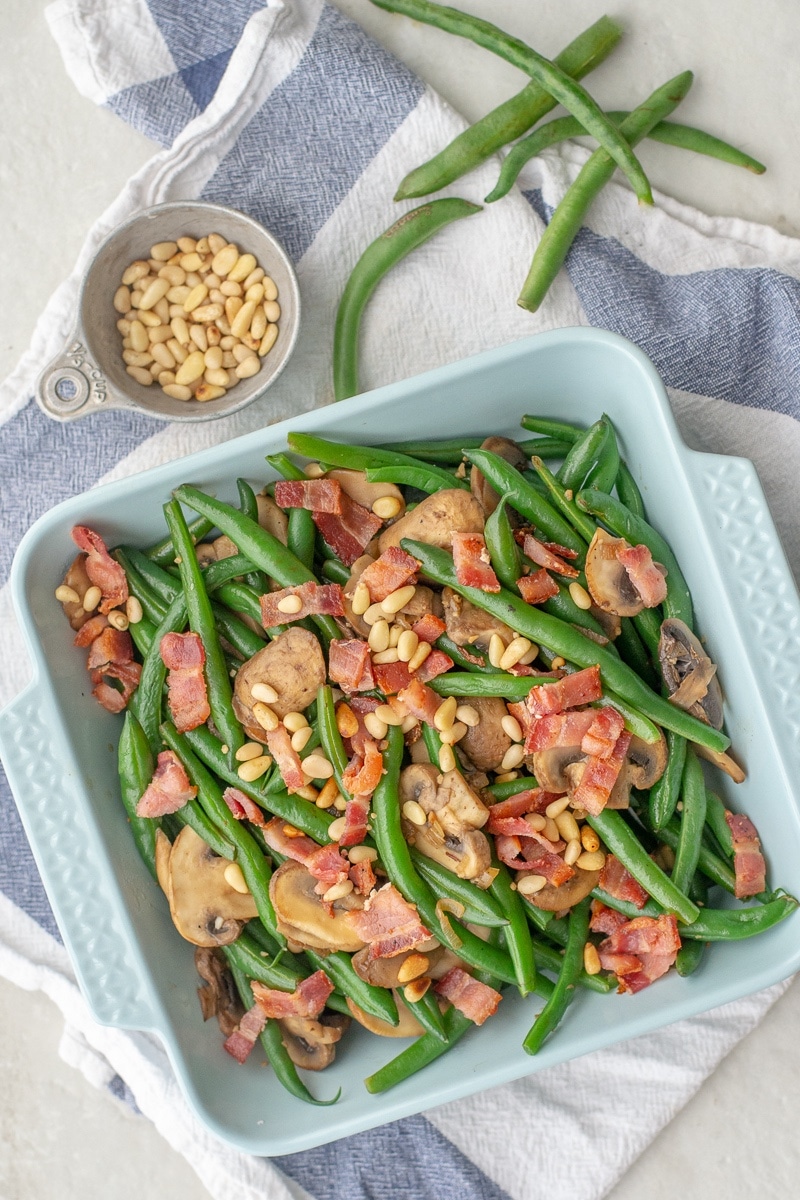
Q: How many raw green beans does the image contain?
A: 5